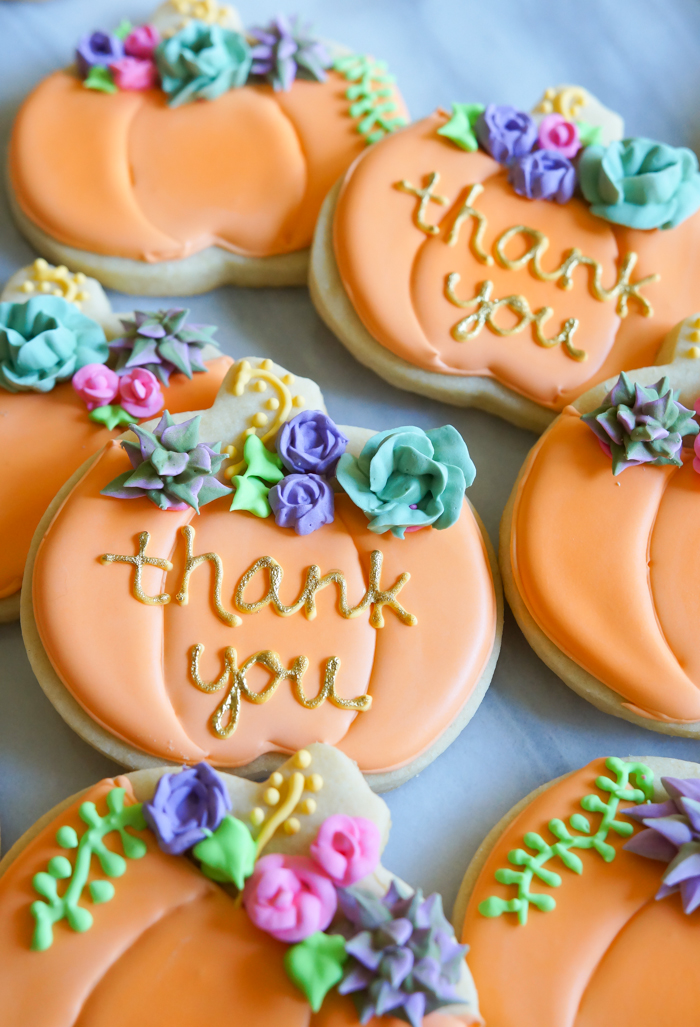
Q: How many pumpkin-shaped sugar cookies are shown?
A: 7